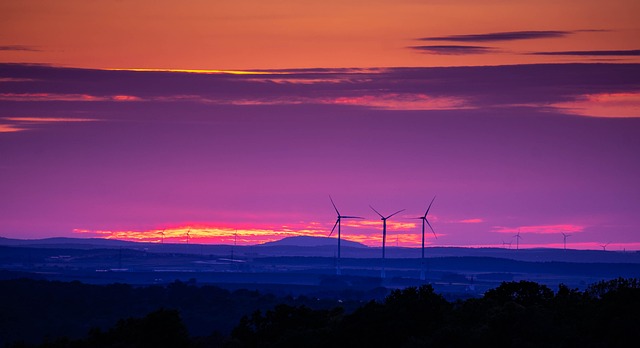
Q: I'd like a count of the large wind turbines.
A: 3